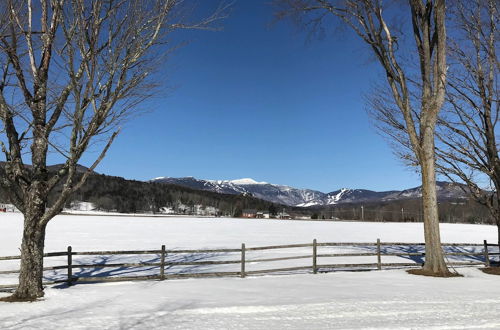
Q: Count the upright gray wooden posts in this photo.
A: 6